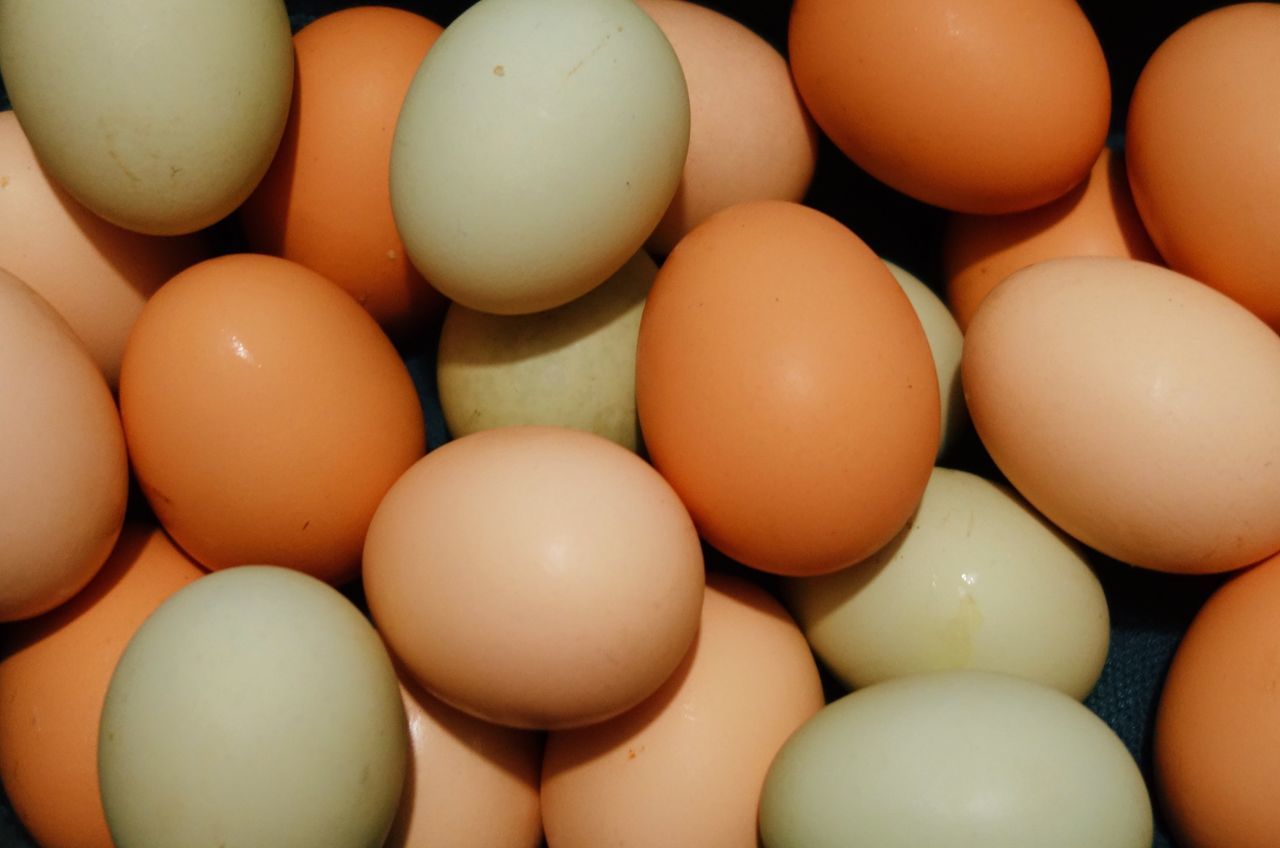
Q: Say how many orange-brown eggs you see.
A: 8